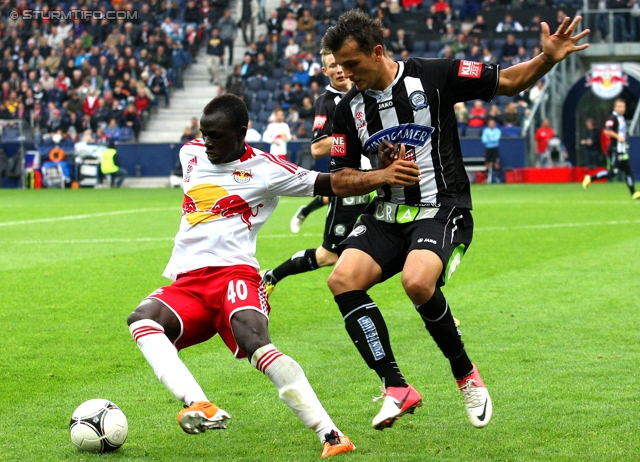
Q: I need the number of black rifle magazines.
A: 0